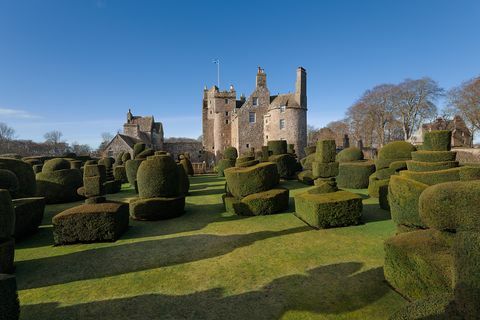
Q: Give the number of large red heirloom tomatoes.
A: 0